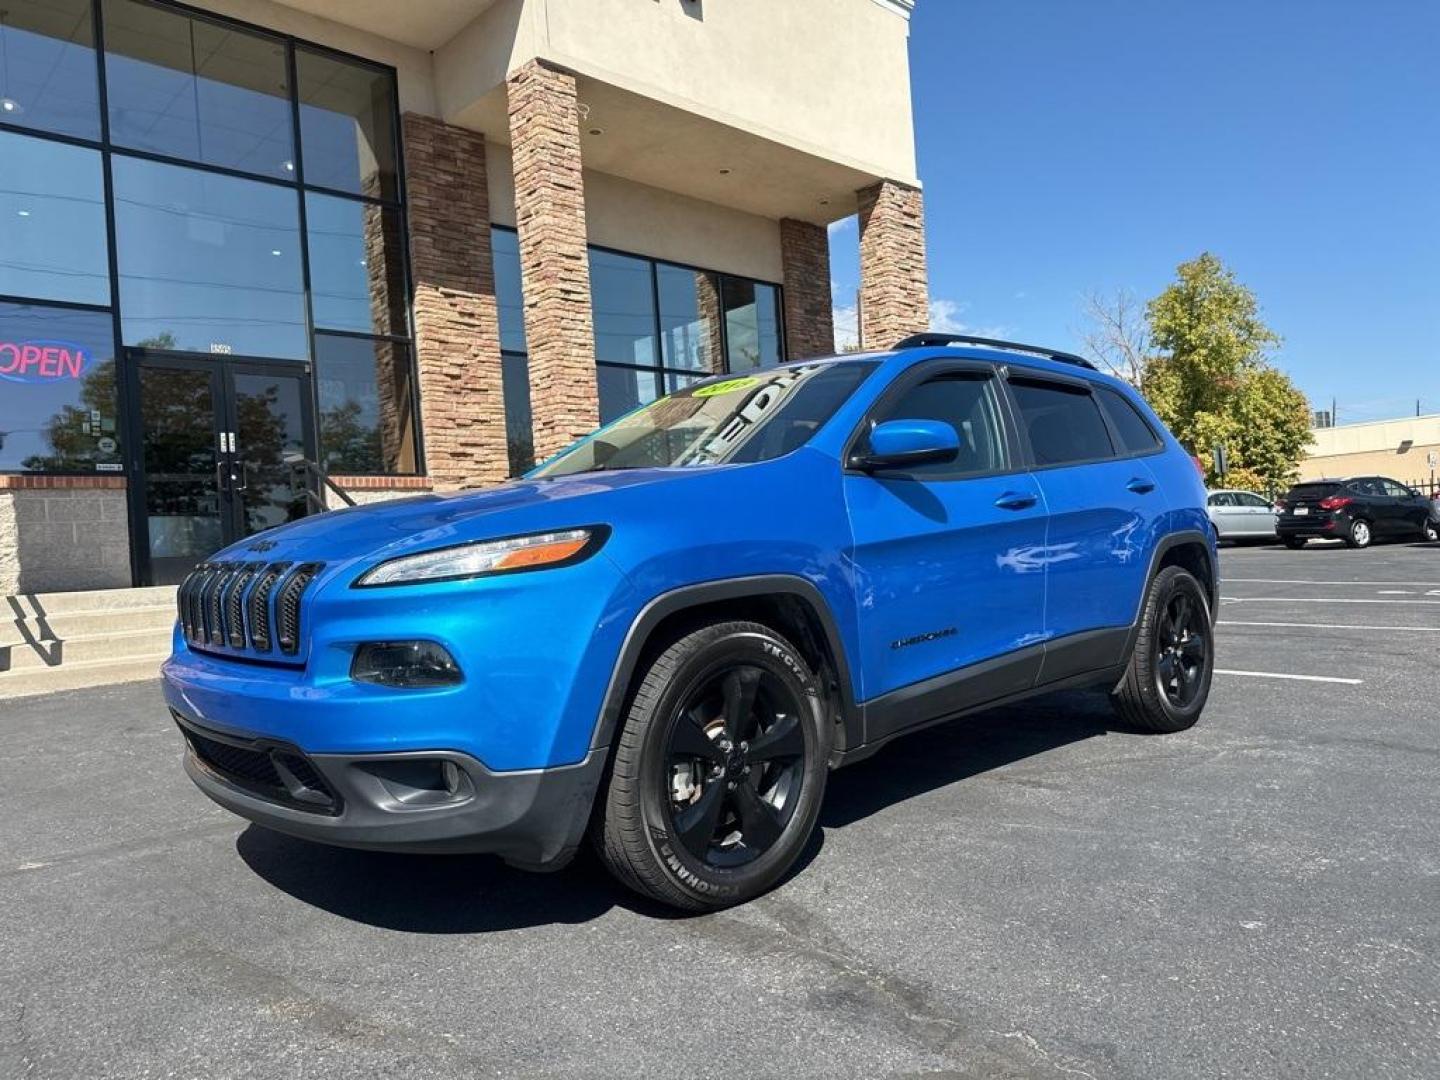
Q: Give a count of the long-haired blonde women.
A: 0